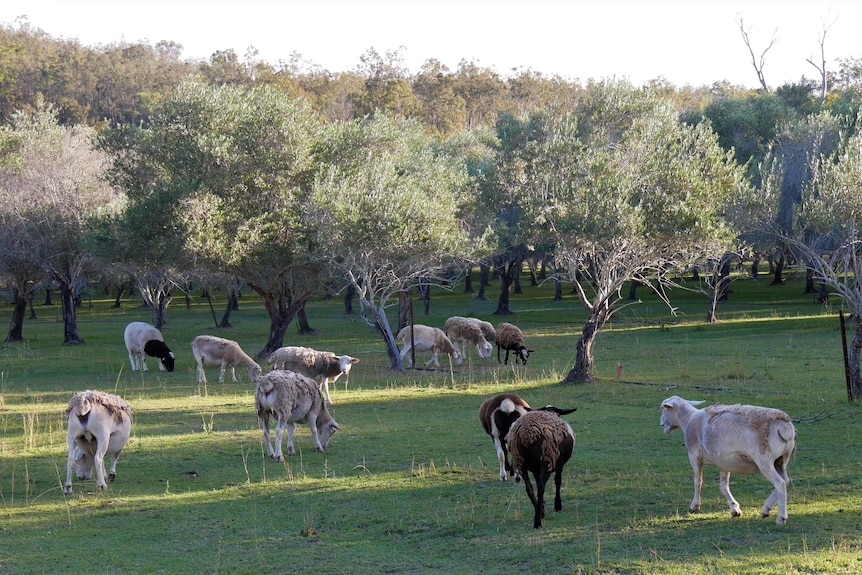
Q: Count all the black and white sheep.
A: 1